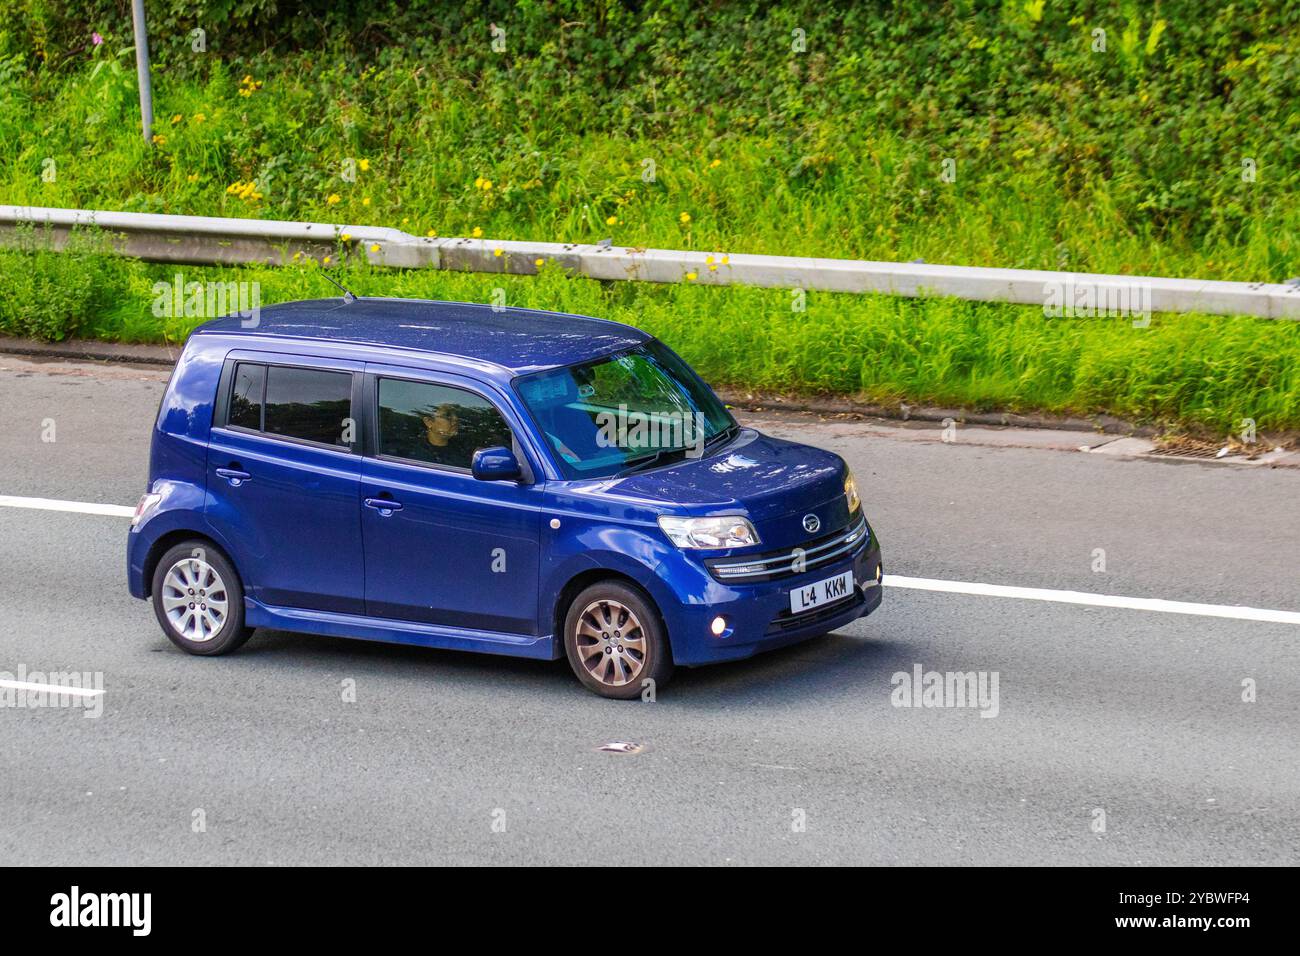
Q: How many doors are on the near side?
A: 2